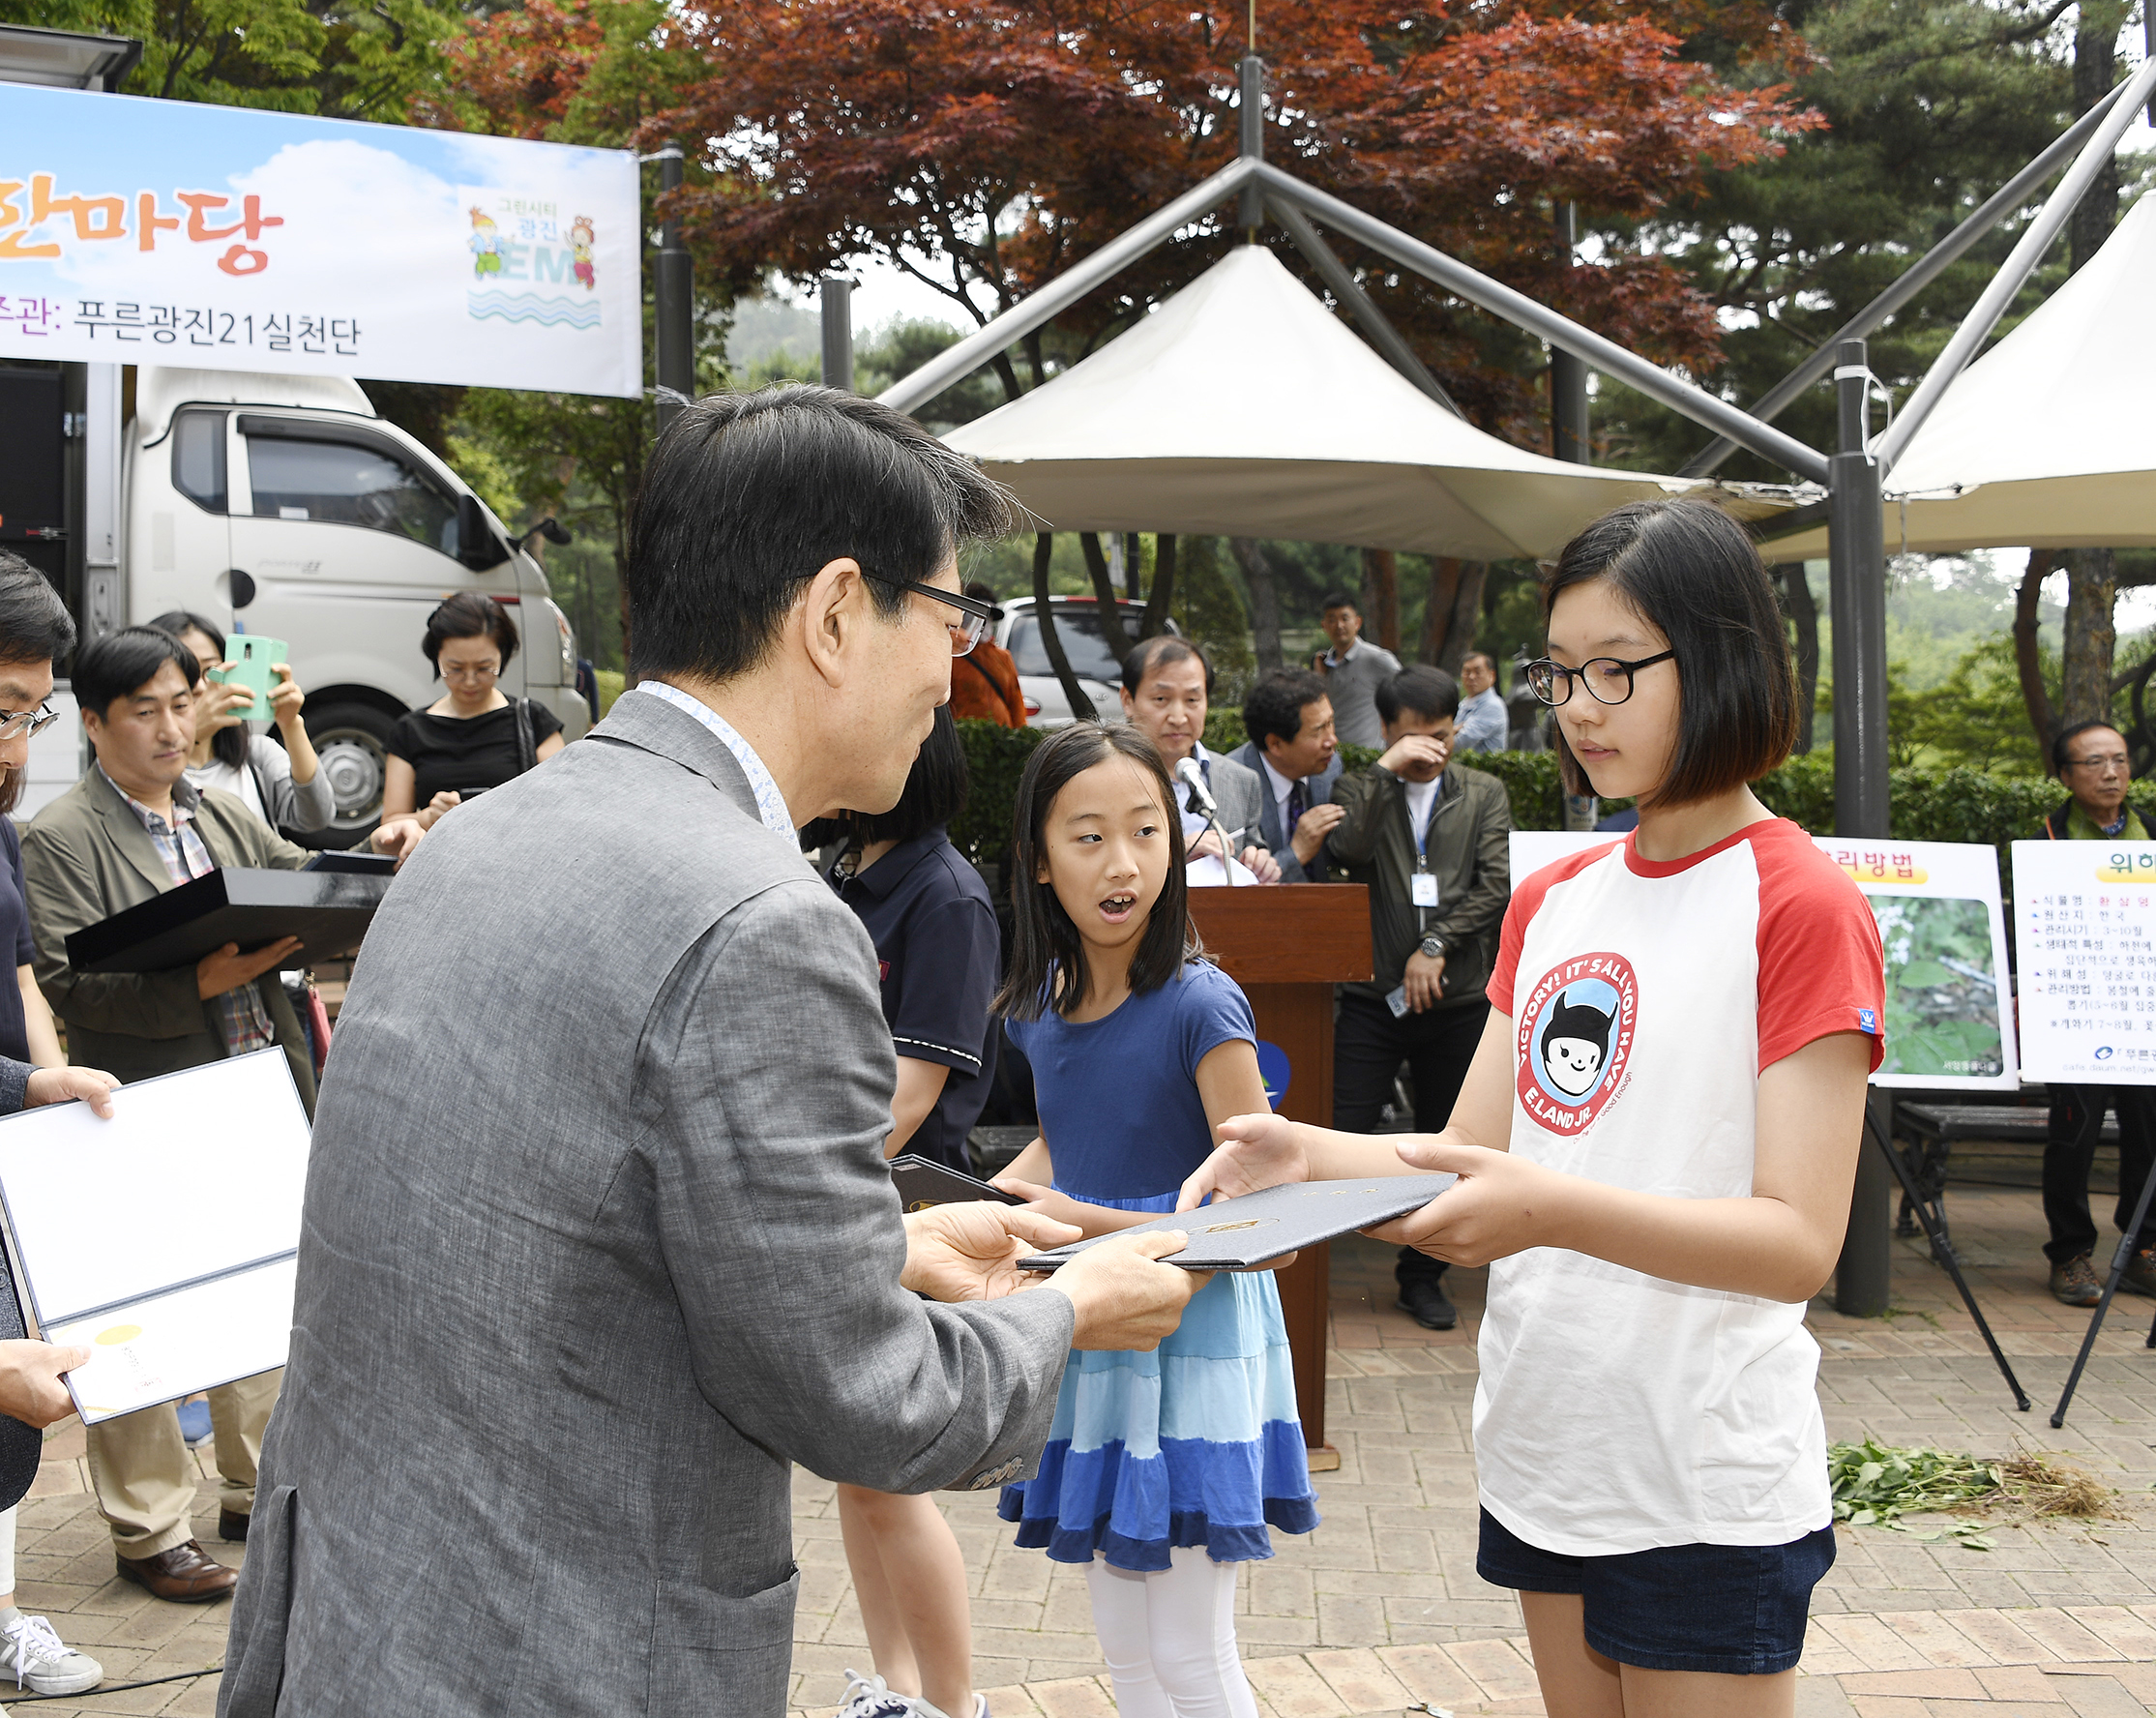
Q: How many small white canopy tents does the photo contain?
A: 2